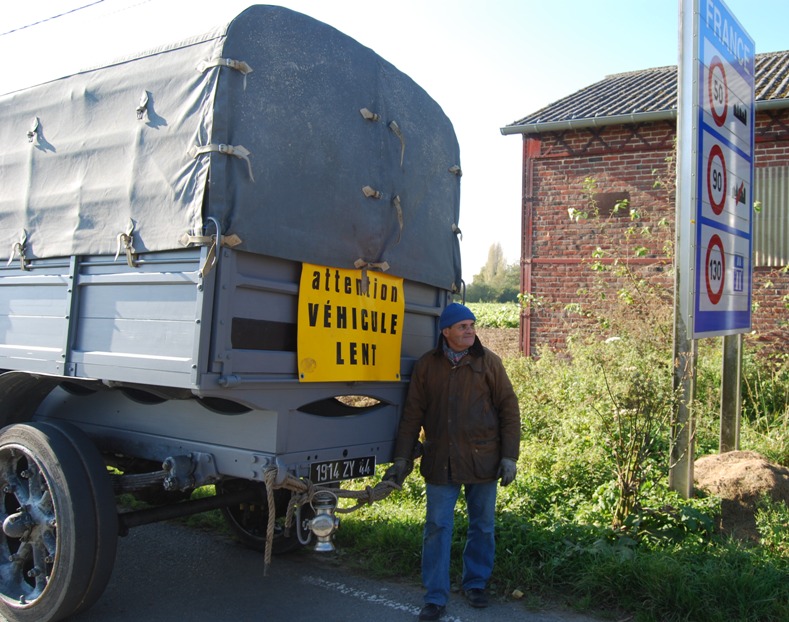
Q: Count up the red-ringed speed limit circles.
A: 3